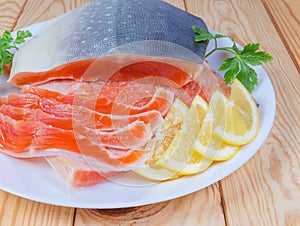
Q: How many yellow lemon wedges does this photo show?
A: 4